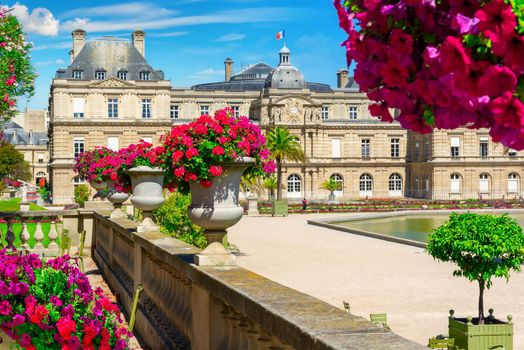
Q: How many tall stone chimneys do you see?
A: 4